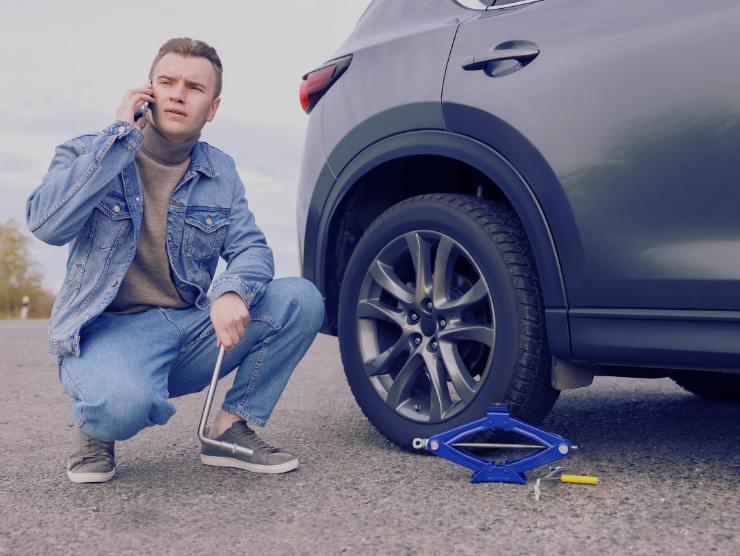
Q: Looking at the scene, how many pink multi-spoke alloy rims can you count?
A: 0